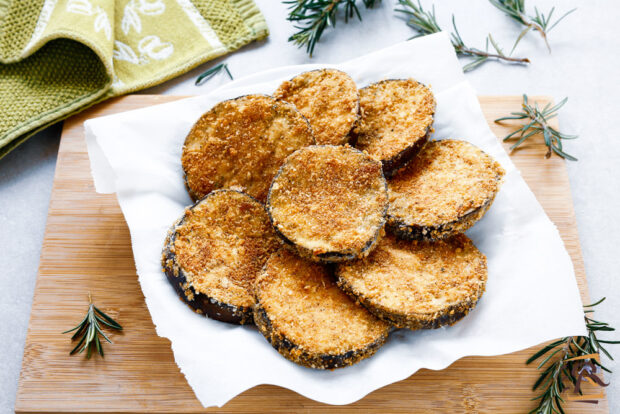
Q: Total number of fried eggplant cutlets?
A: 8